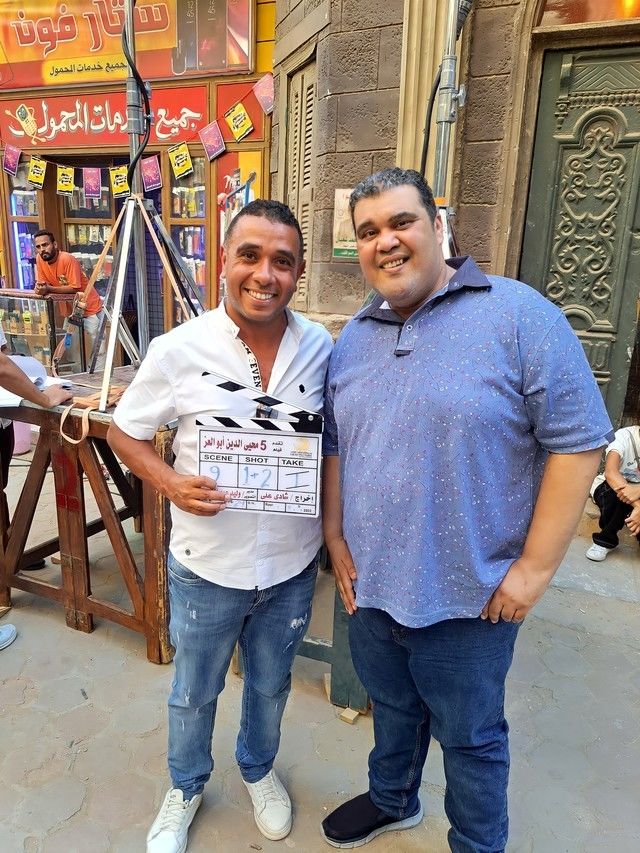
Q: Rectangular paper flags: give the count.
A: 10